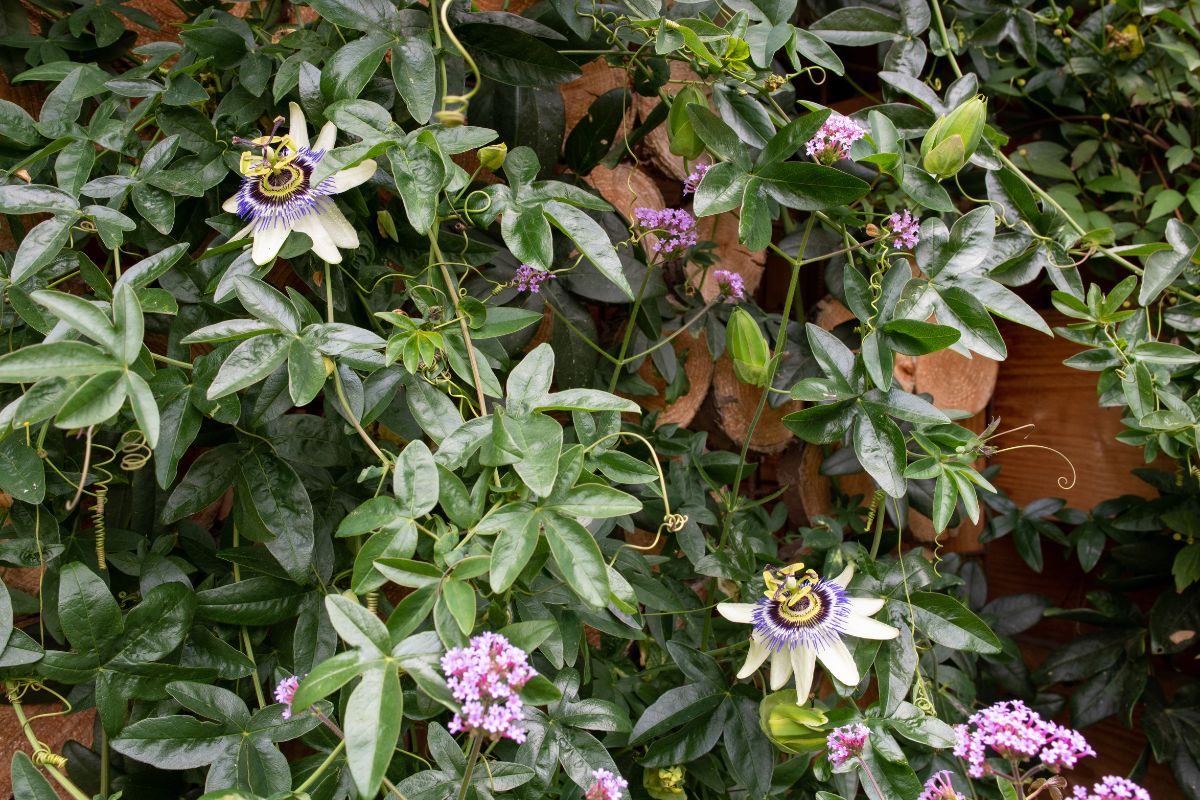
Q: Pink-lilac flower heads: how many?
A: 13